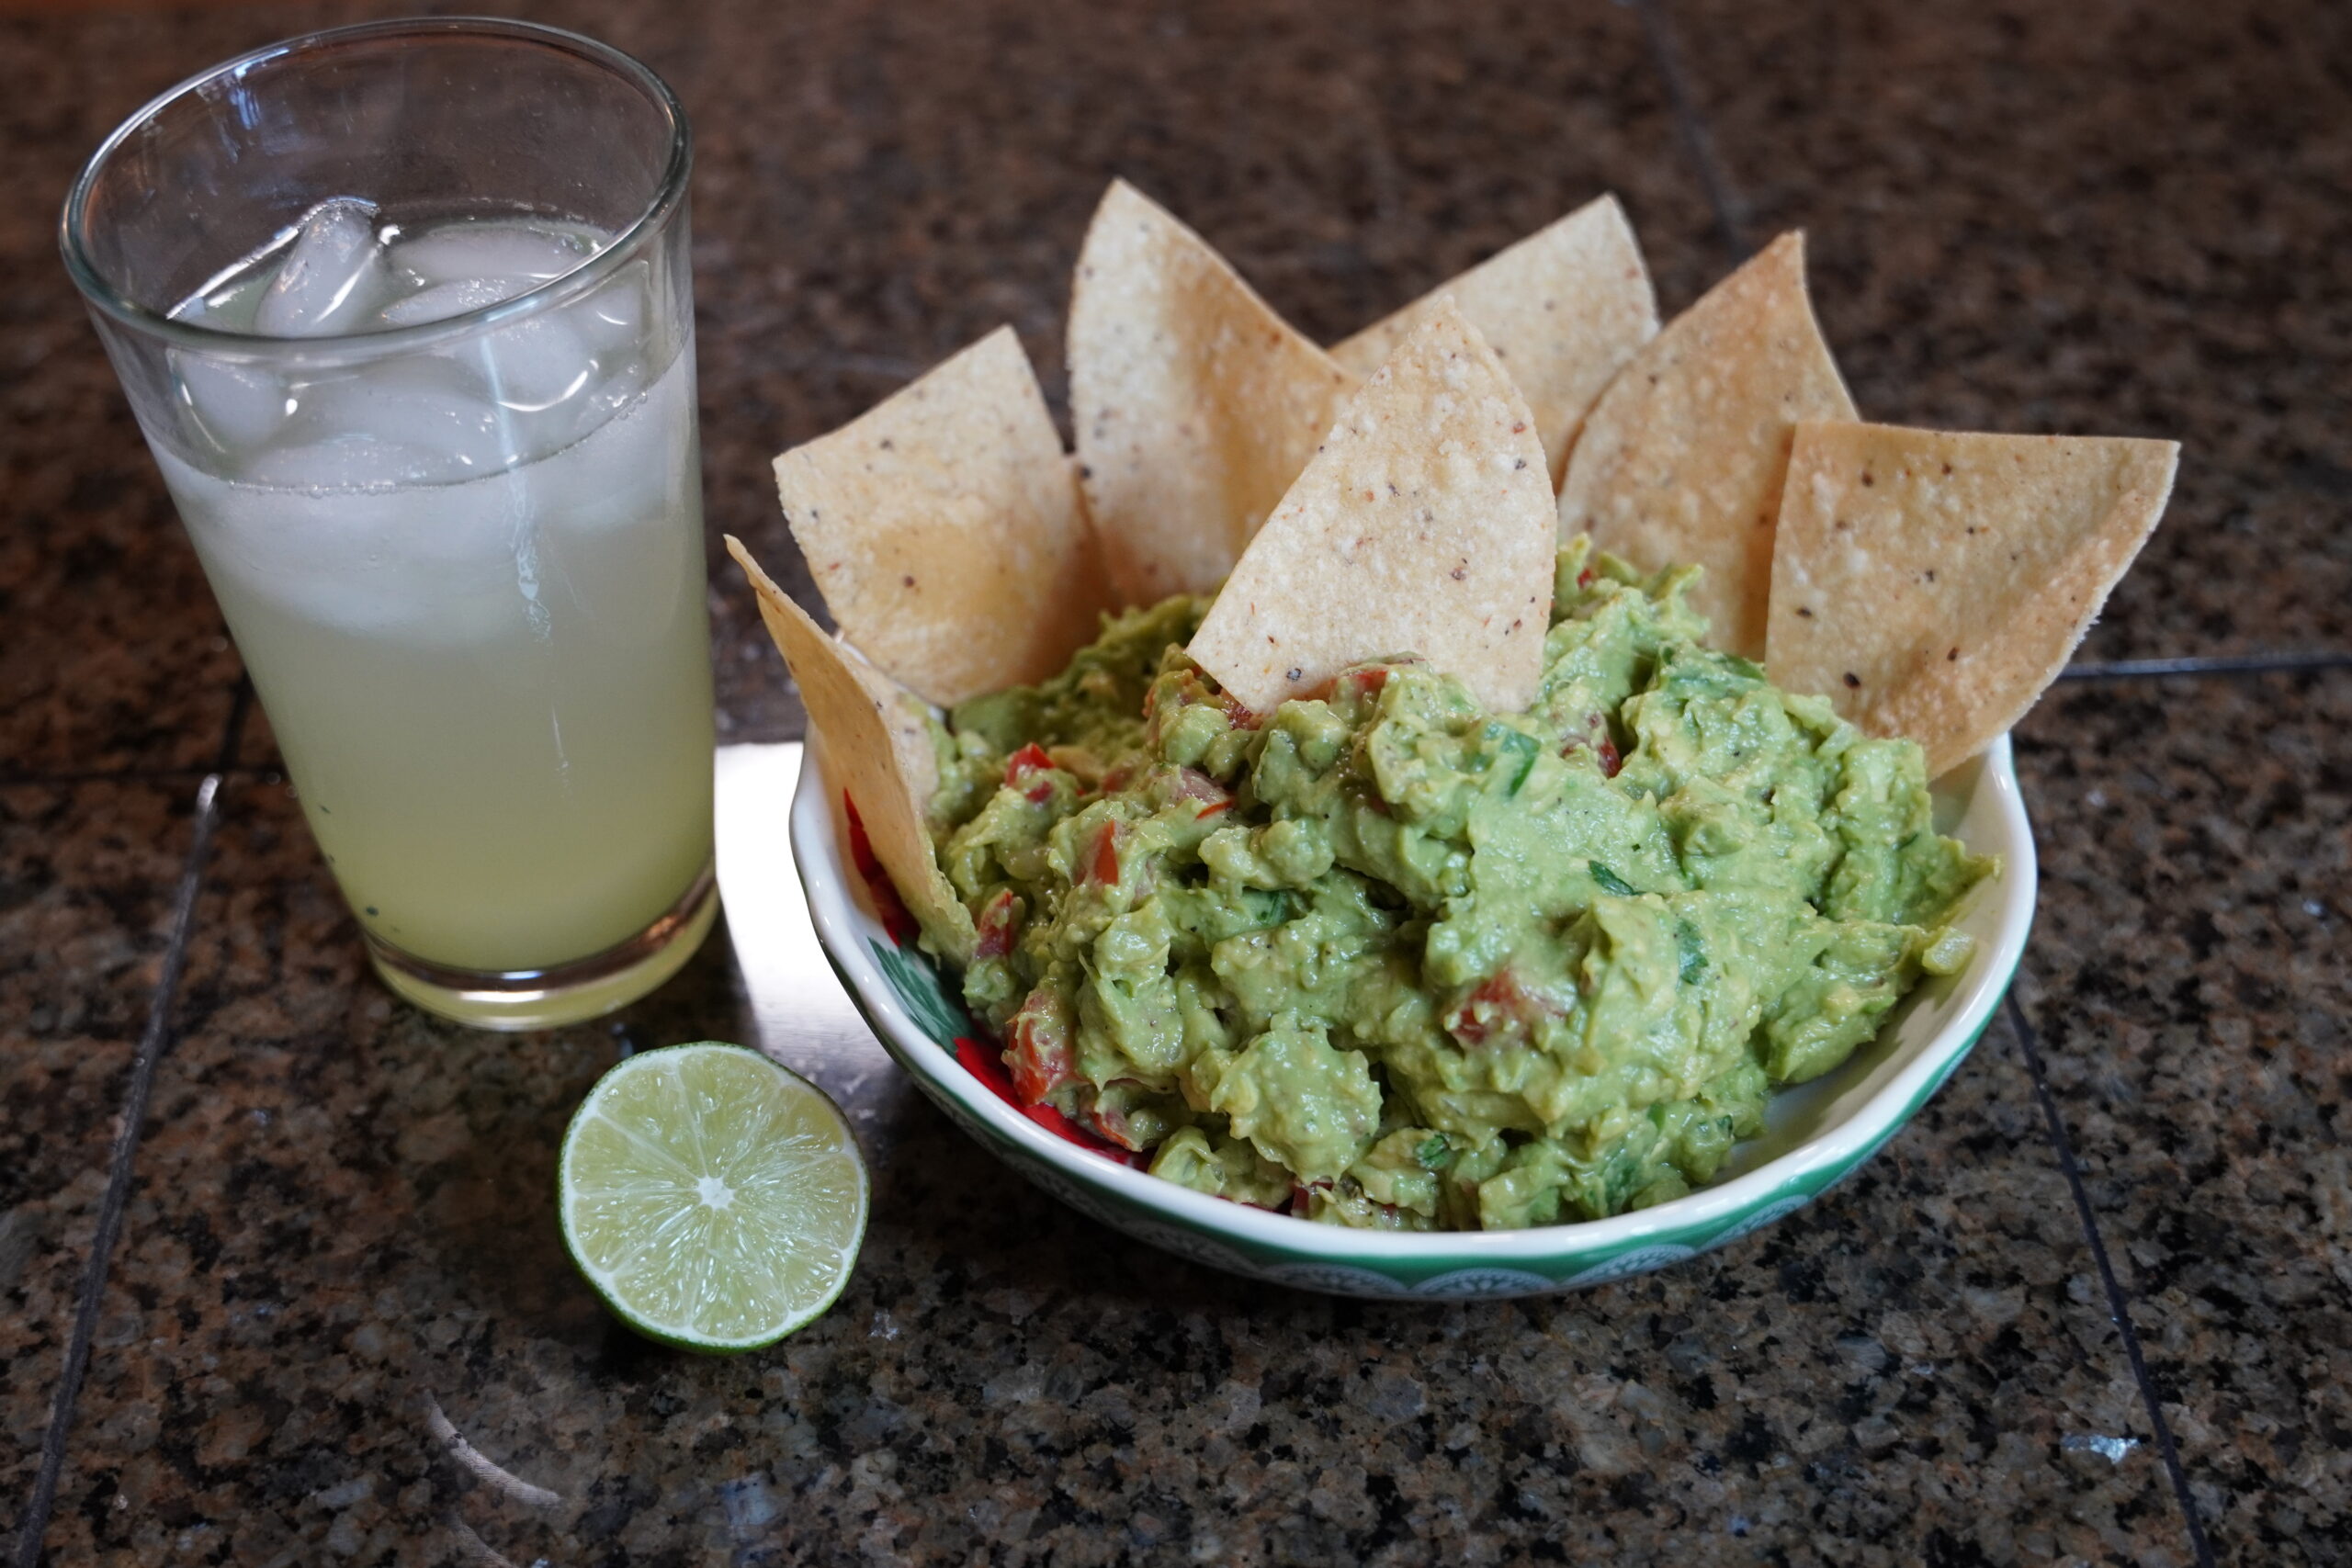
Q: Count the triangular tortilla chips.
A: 7